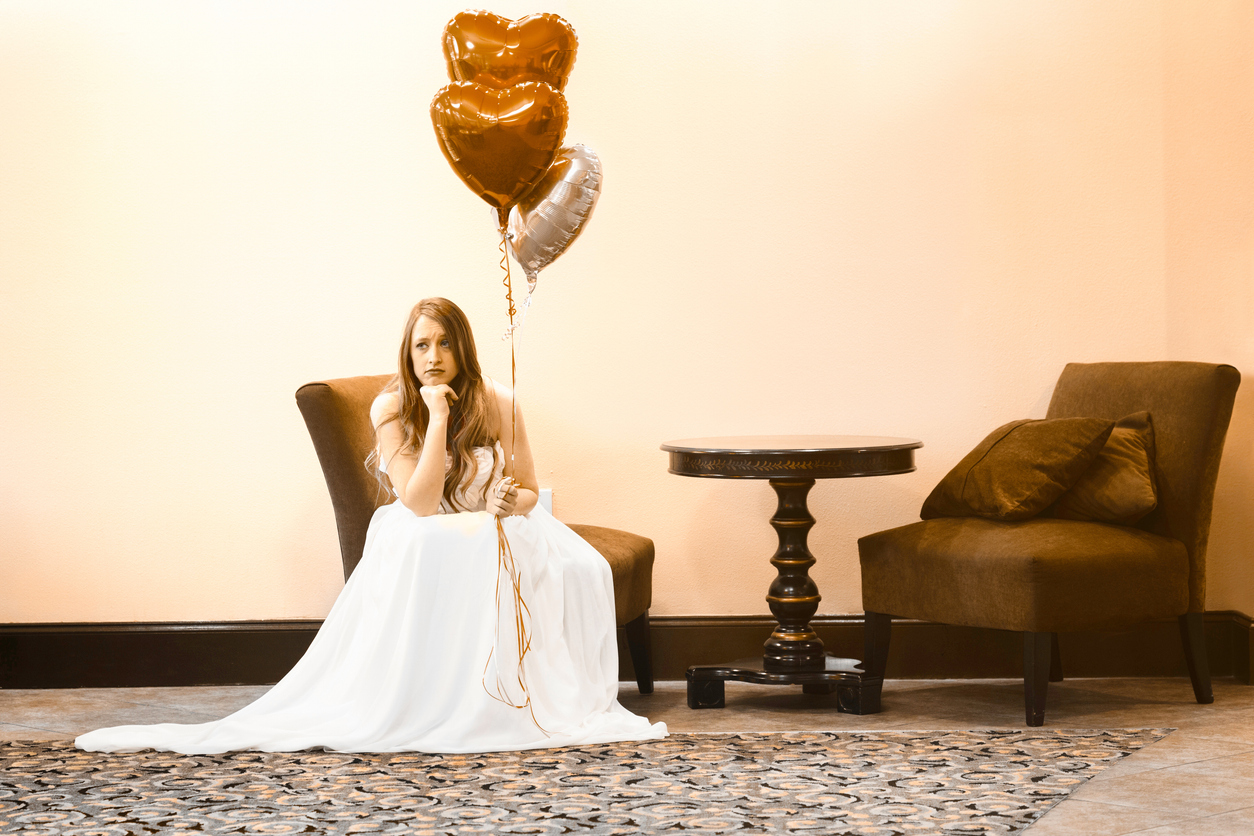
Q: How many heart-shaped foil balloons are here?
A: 3